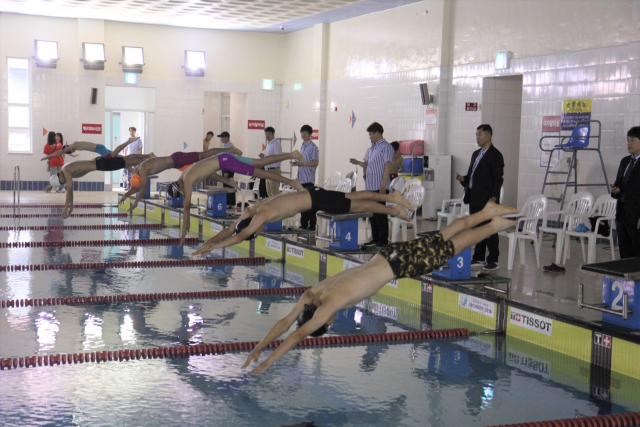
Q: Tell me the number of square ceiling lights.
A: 4